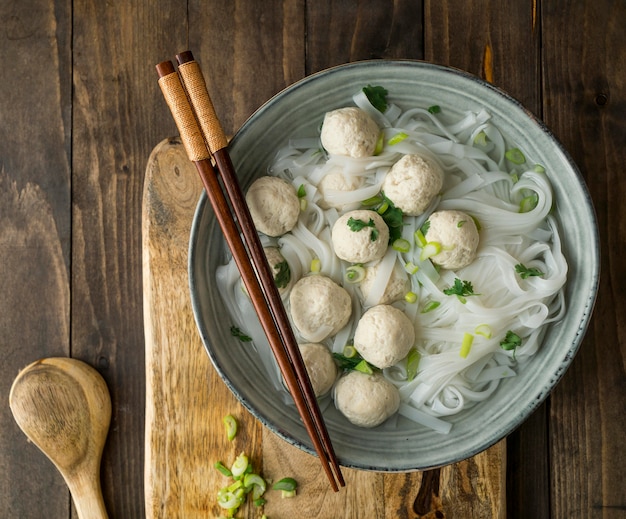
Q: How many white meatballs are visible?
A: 12